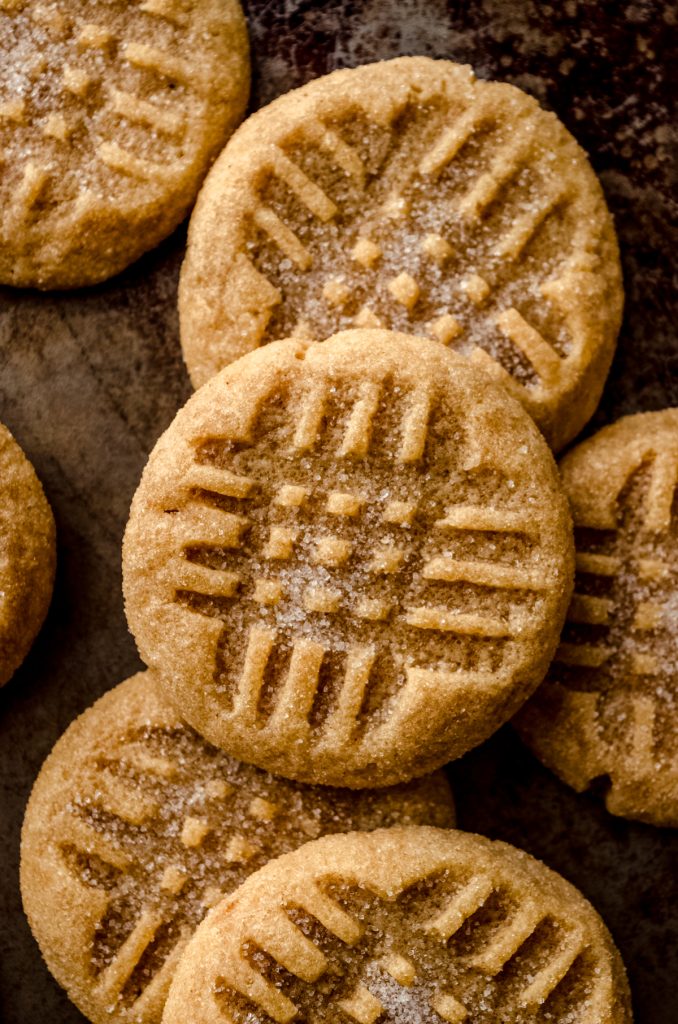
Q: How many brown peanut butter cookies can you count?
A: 7